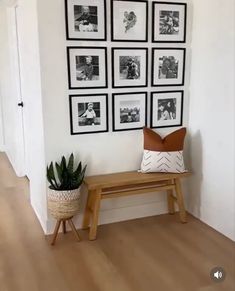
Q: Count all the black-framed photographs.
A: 9